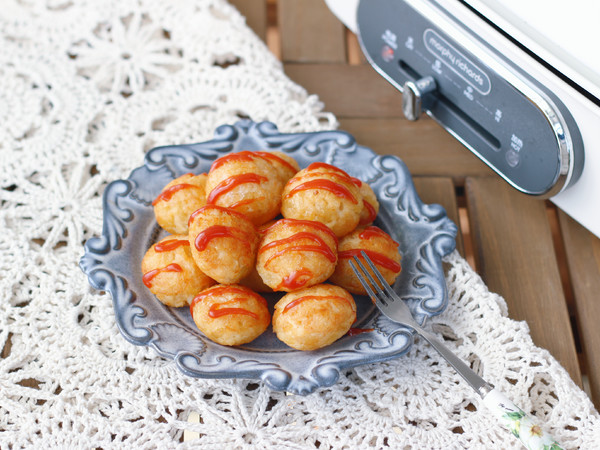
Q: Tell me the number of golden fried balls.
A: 12